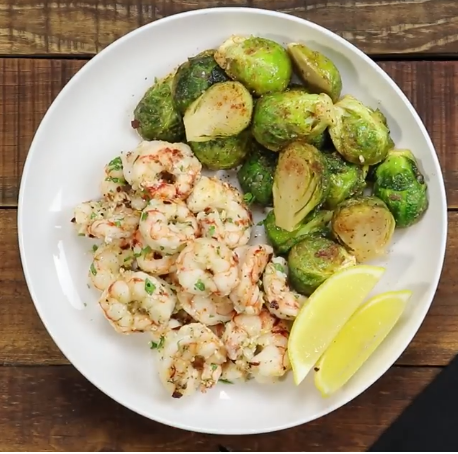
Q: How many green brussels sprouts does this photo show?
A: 15